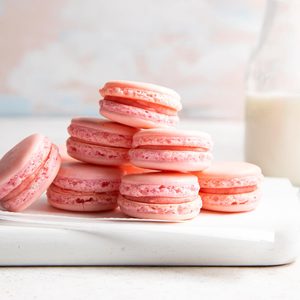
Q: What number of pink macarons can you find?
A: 7